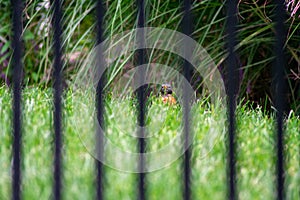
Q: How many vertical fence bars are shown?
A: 7